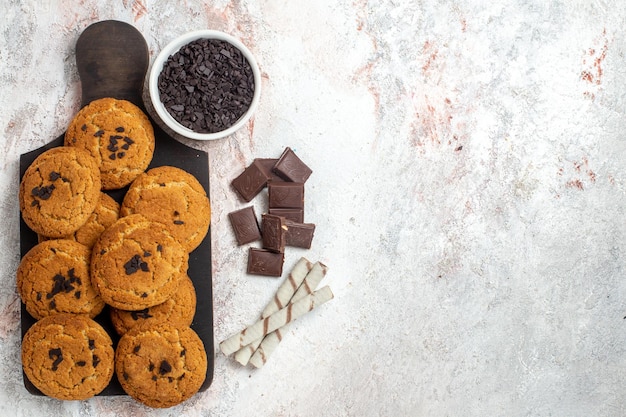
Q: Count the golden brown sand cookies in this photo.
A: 9